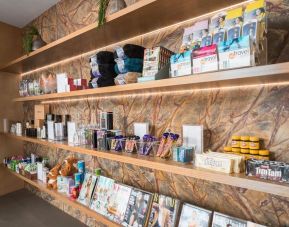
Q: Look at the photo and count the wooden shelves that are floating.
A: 4